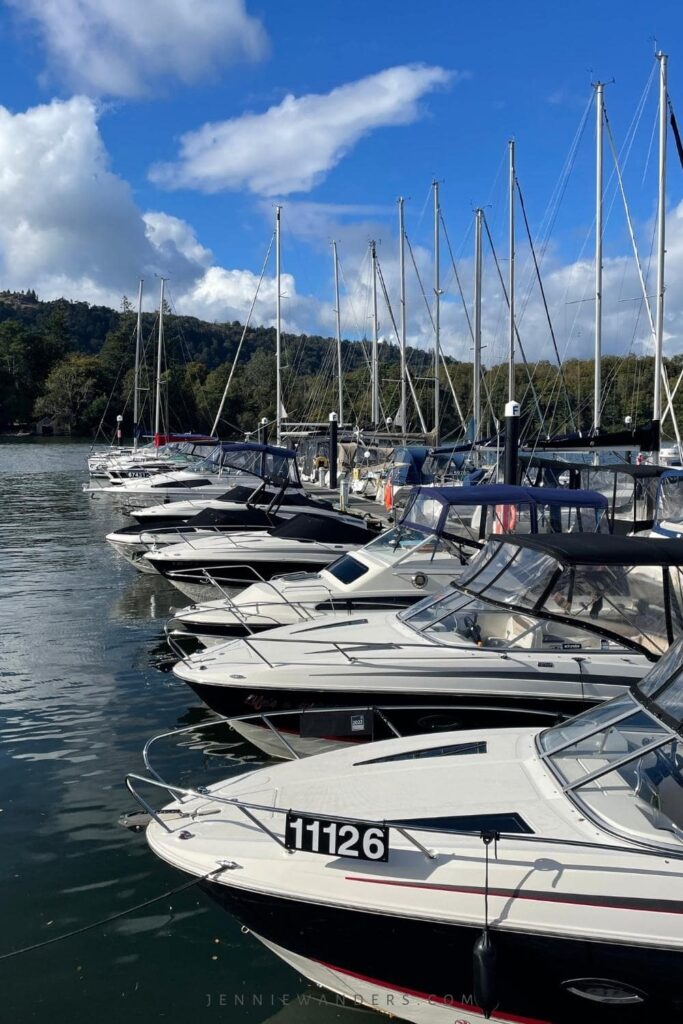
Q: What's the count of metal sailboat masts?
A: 11